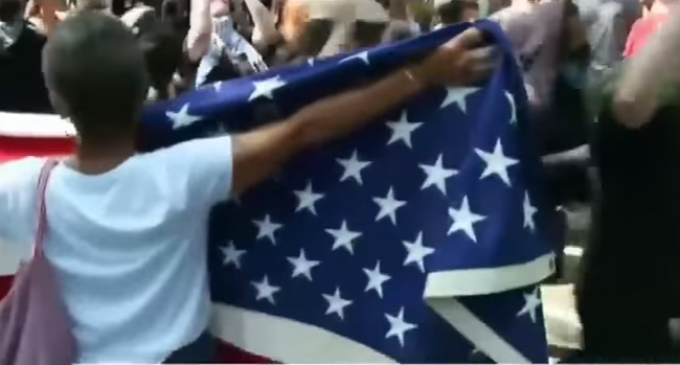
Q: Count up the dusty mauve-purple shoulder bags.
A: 1